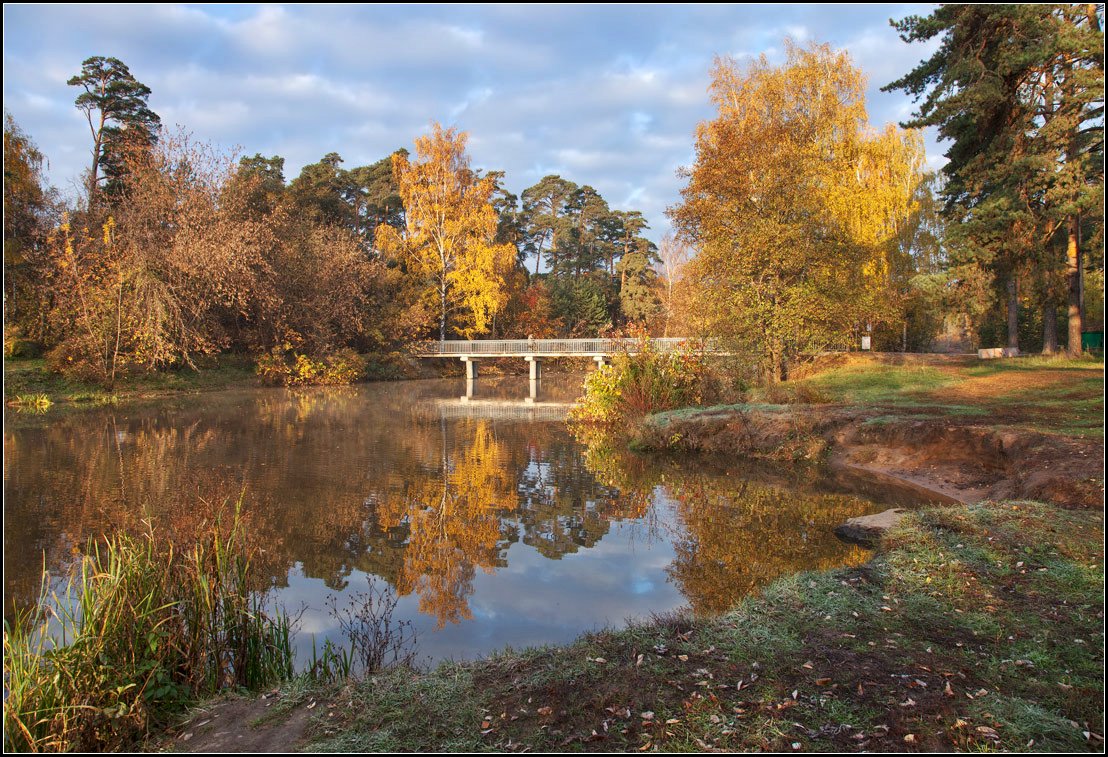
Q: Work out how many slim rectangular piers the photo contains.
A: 3